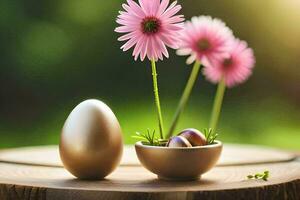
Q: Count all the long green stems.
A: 3